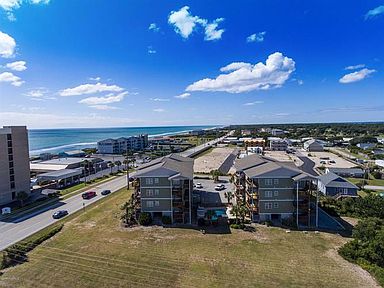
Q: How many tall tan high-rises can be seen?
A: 1